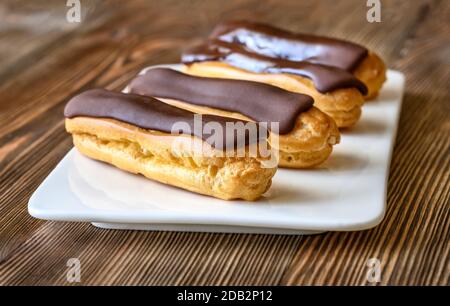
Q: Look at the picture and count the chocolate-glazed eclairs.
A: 4